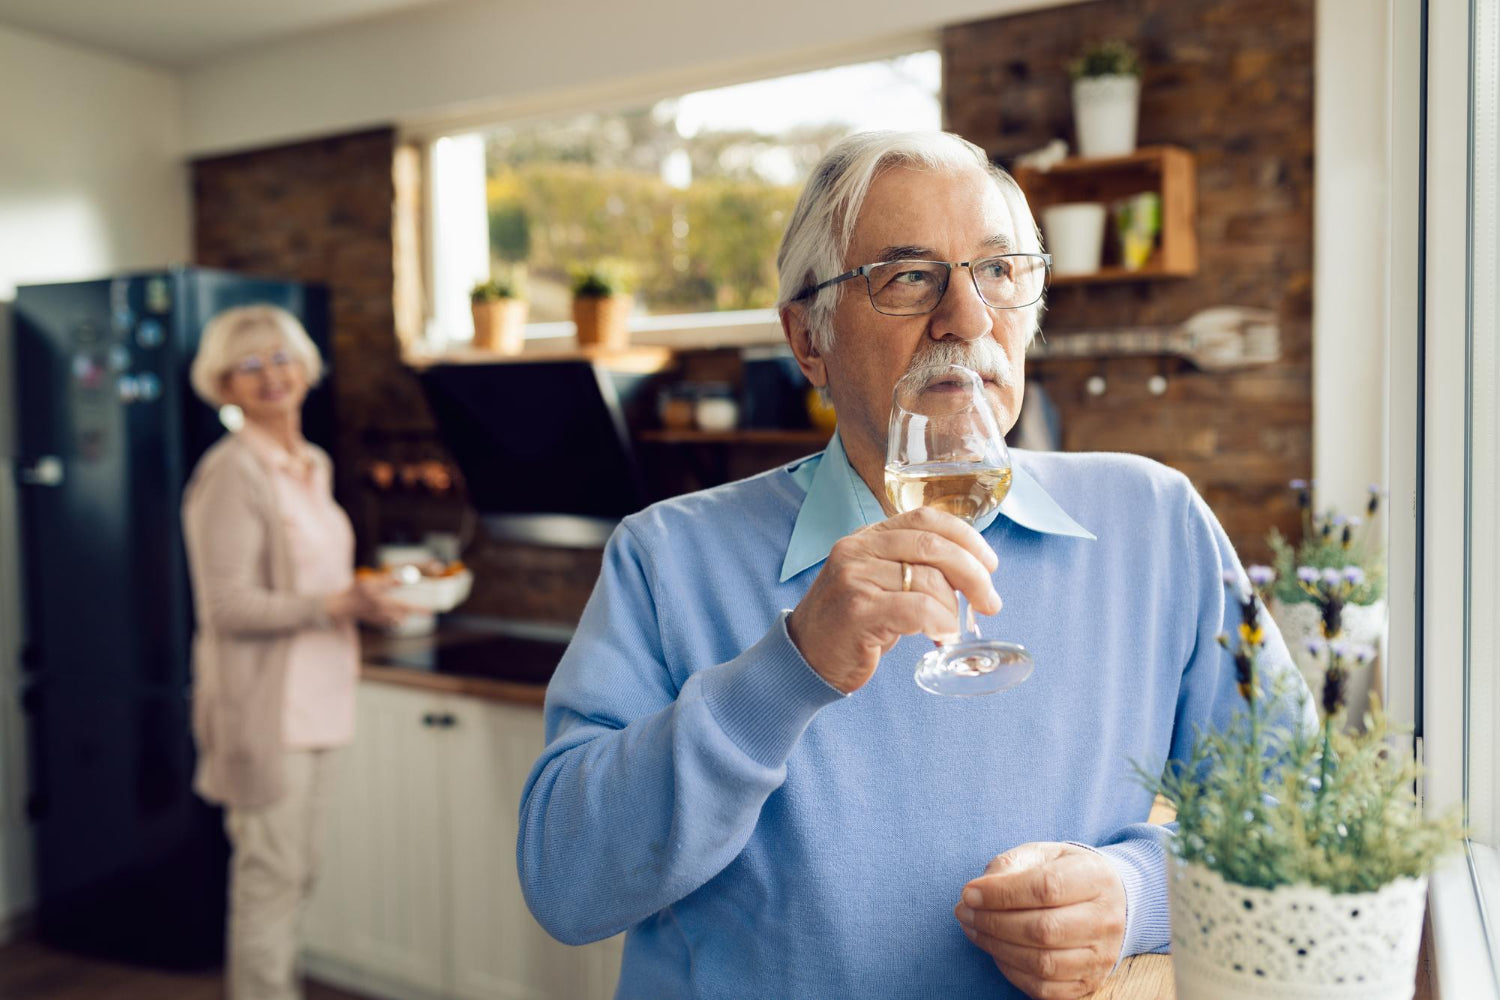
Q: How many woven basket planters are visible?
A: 2